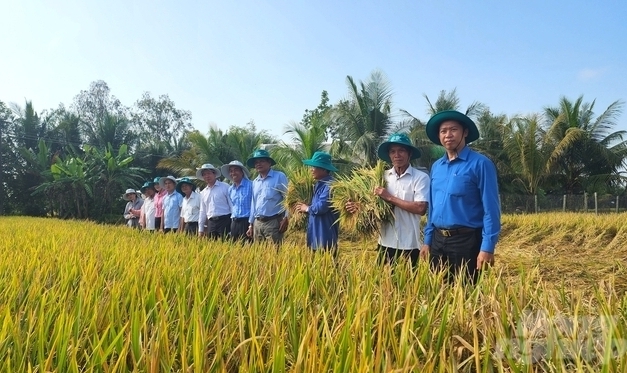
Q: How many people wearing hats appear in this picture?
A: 12